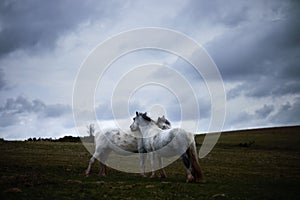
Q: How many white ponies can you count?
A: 2